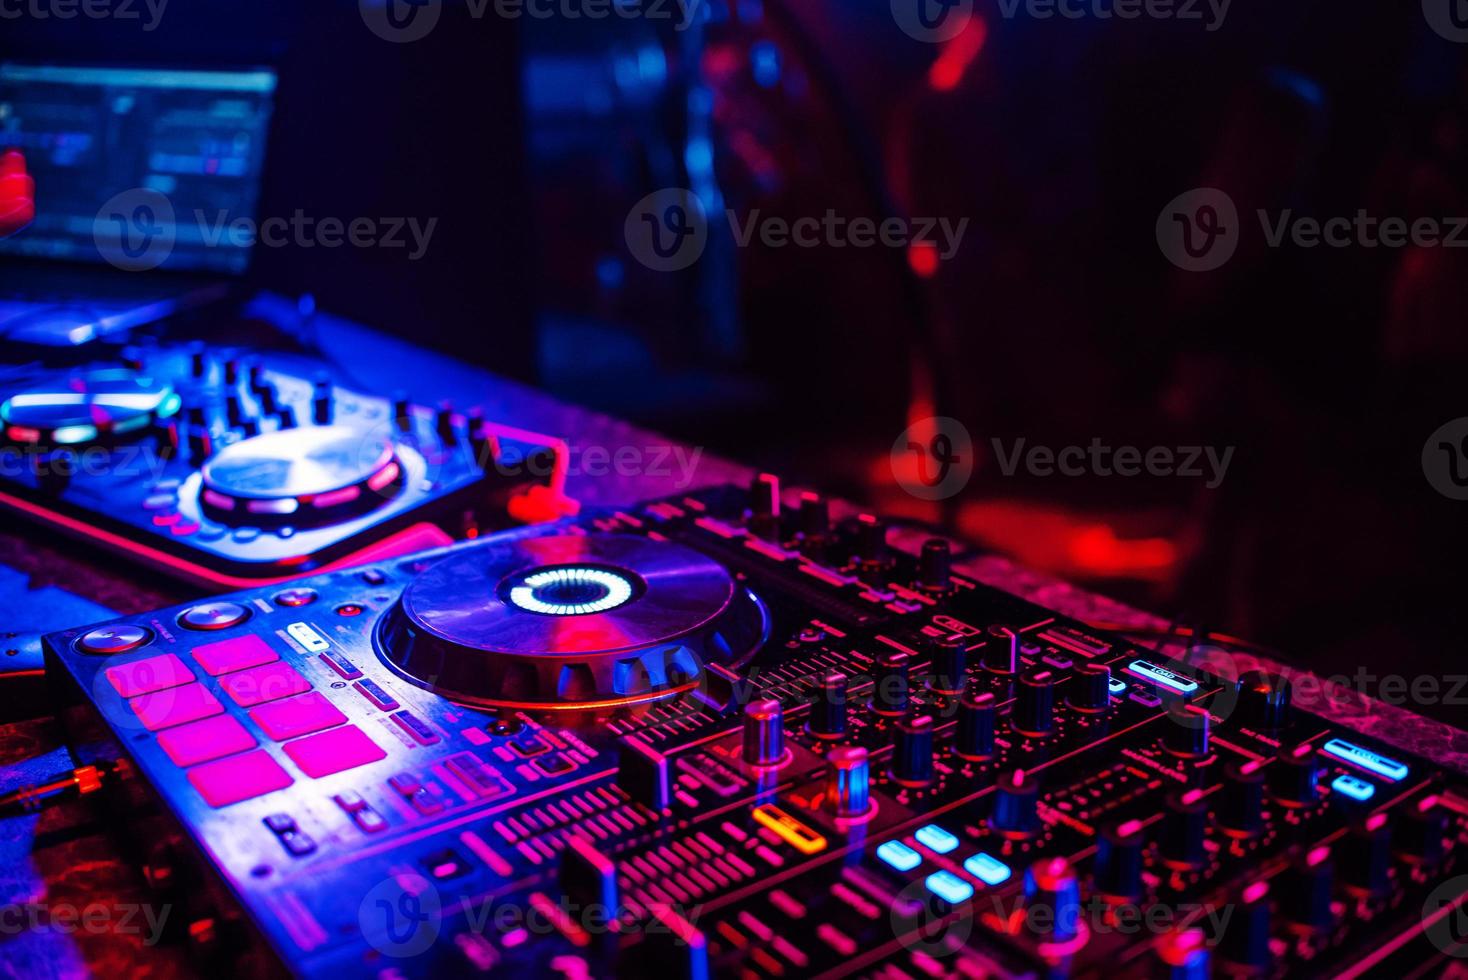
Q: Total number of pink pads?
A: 8